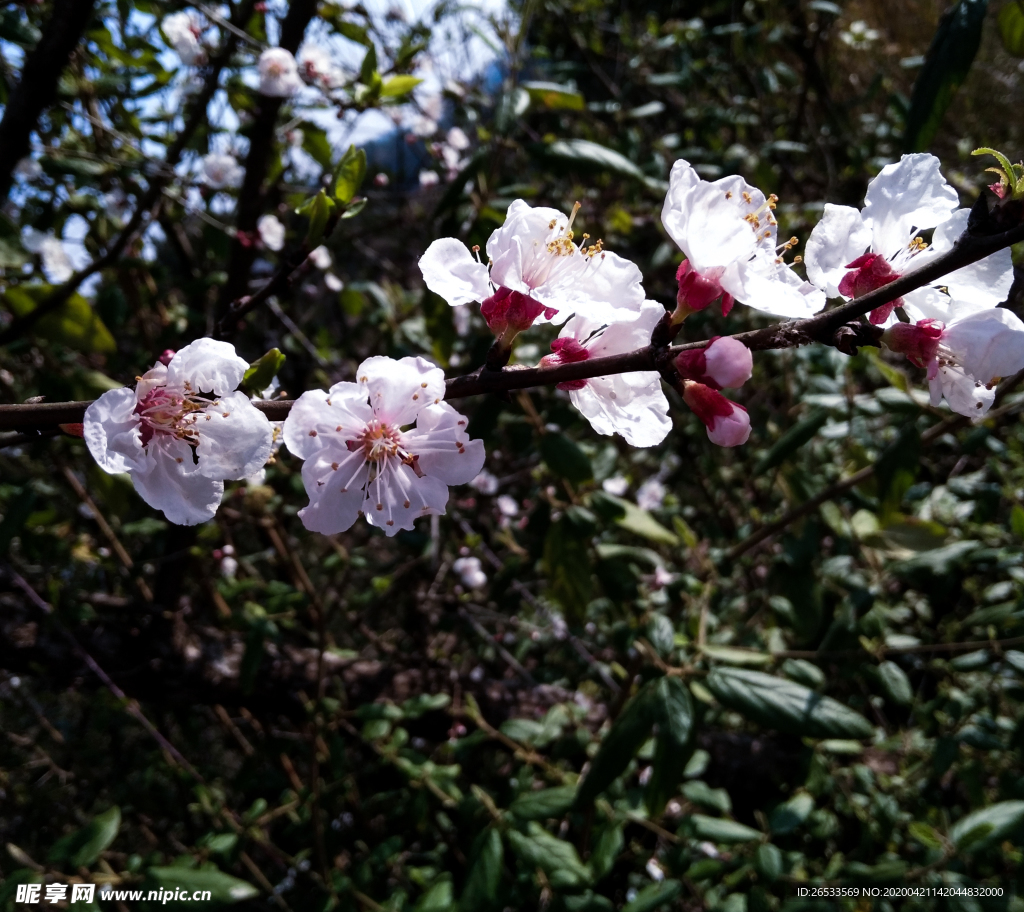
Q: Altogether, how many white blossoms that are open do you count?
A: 7